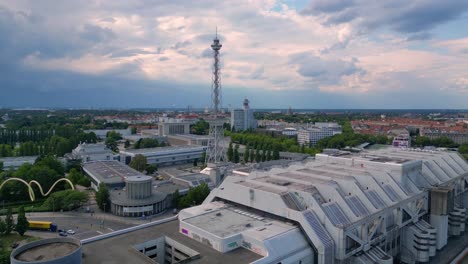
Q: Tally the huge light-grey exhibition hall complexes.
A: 1